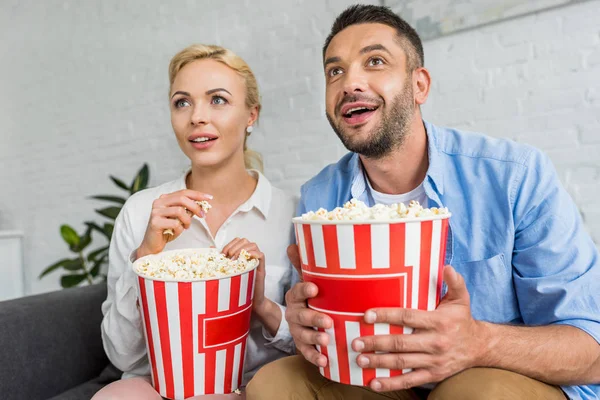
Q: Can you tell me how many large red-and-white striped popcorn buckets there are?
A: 2